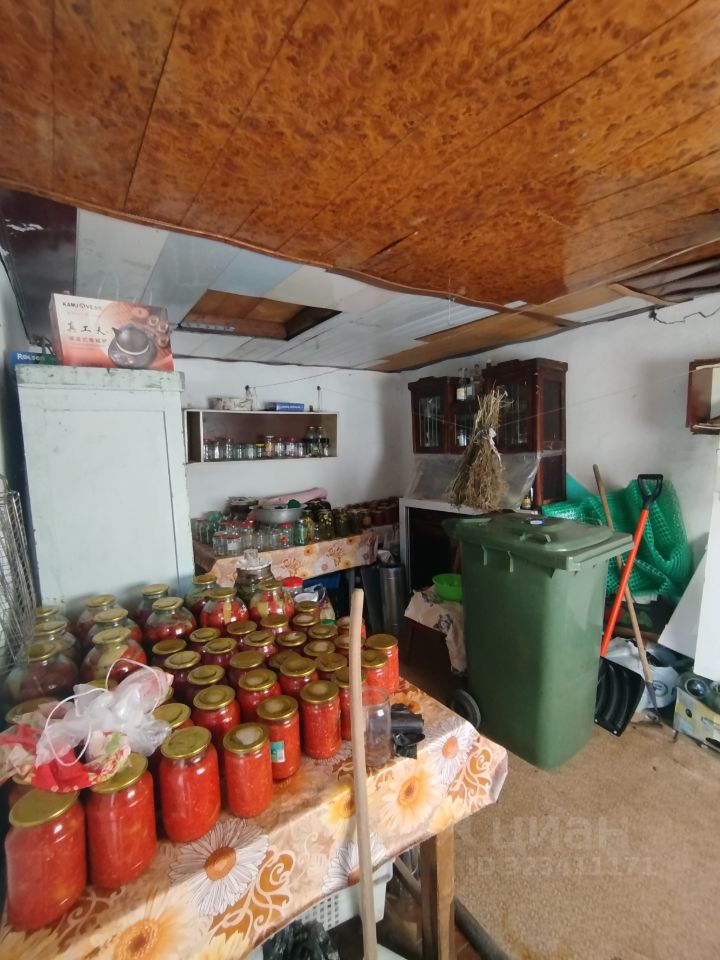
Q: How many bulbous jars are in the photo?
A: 11